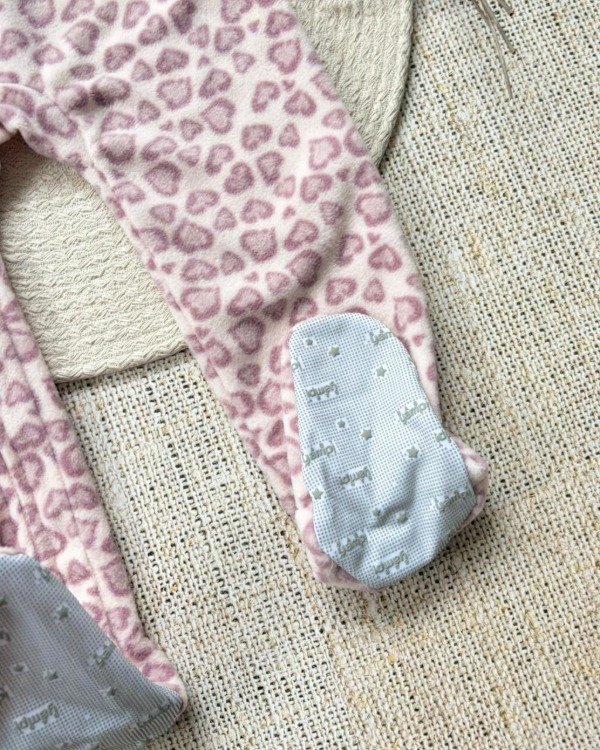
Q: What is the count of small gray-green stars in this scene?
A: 14